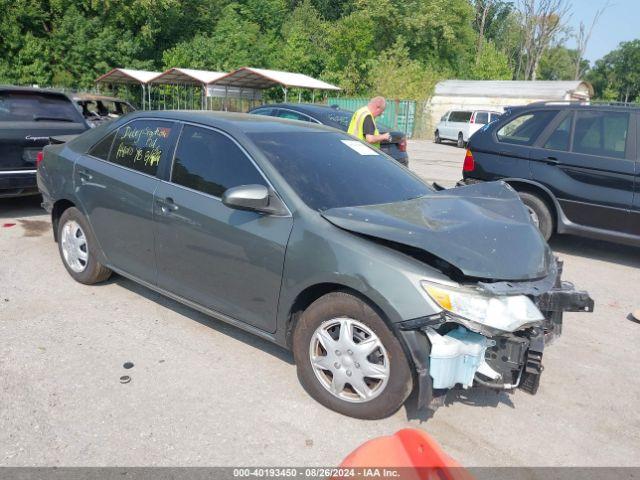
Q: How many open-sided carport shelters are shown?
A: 3